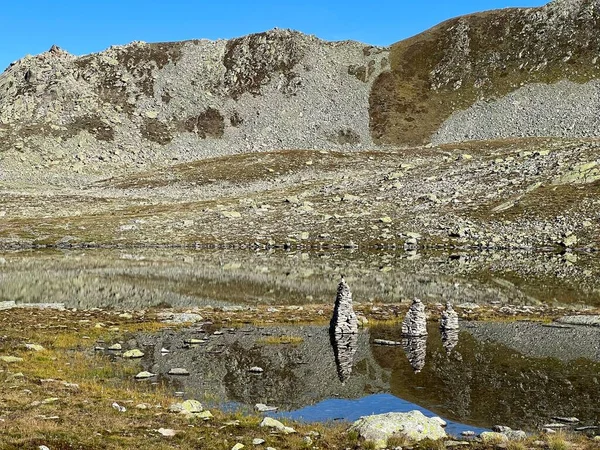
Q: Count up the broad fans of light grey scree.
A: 2